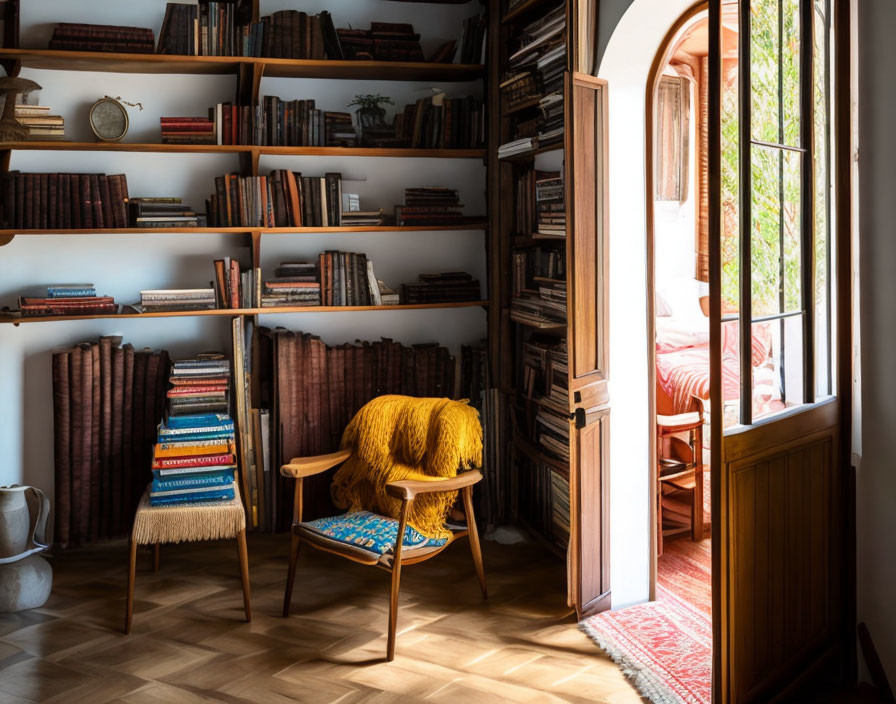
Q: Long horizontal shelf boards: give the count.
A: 4